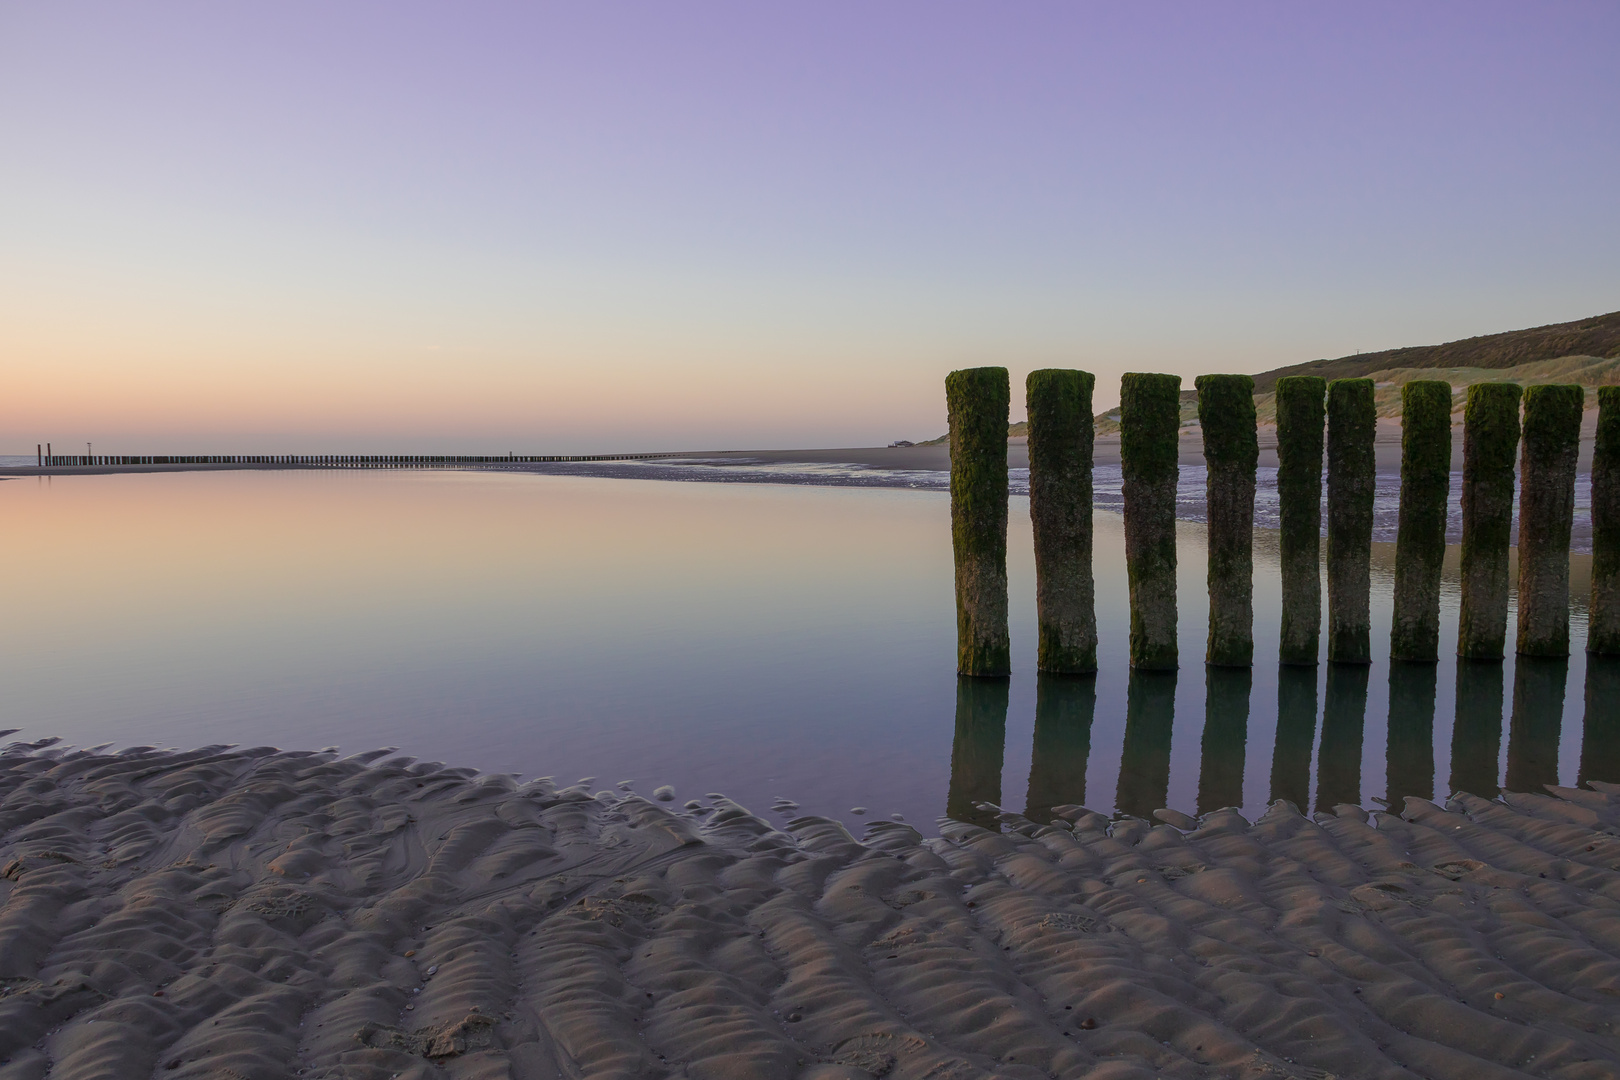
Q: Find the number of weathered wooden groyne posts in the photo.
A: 10